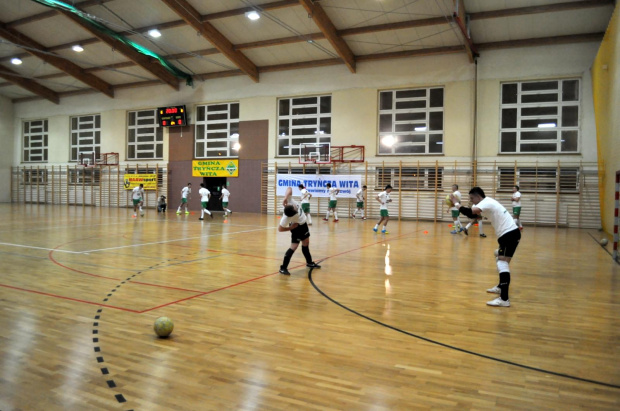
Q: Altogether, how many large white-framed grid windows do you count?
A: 7